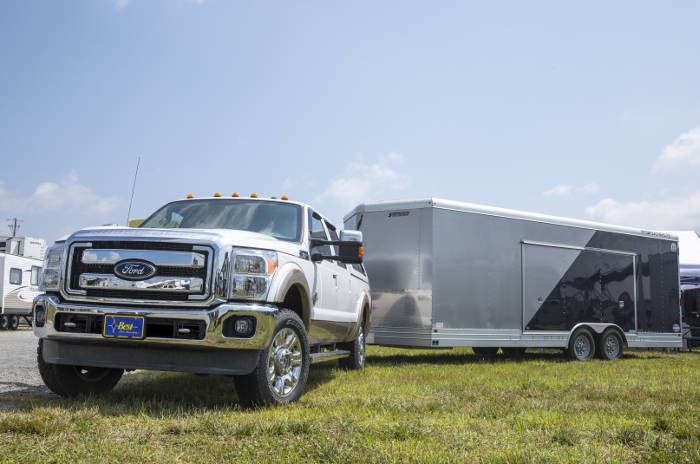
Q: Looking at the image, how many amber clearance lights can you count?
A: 5